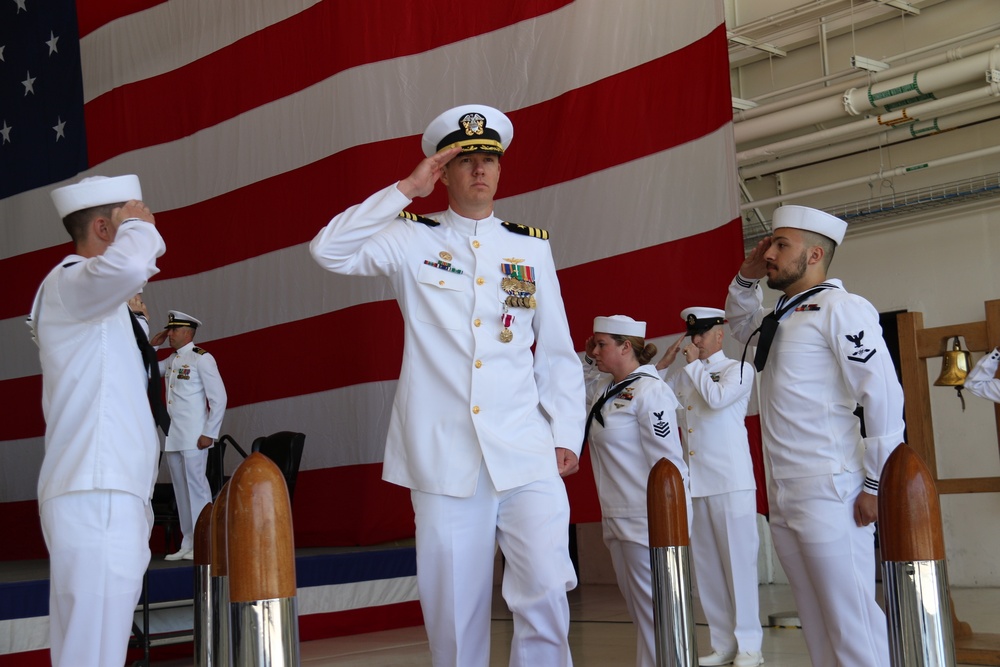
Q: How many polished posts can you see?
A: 5